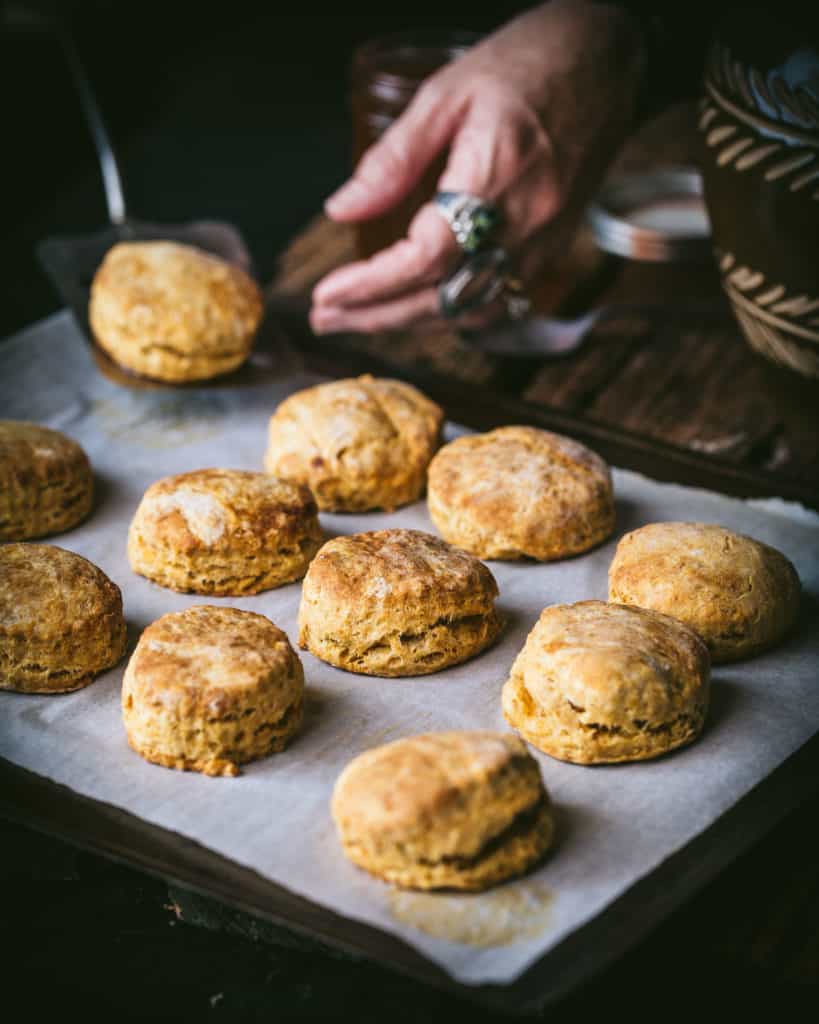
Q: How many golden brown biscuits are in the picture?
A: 11